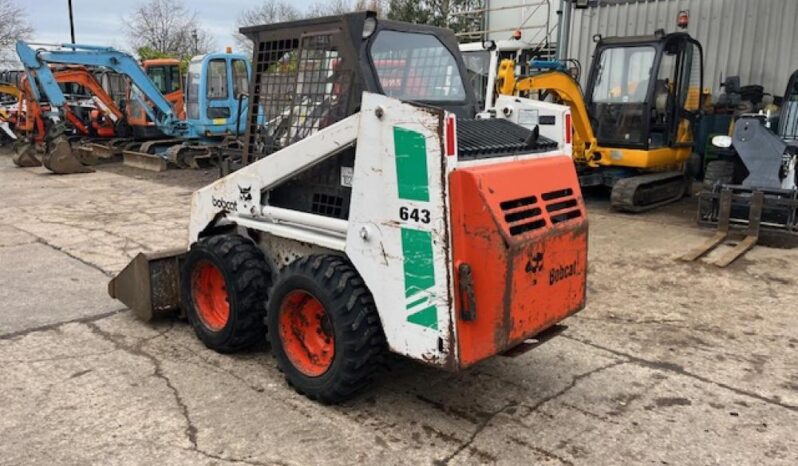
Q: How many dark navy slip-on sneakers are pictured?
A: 0